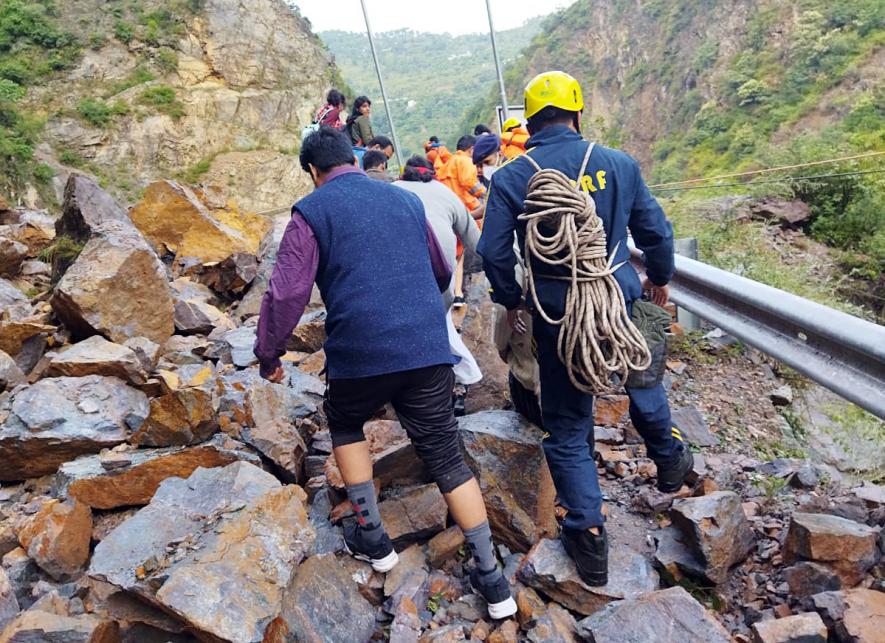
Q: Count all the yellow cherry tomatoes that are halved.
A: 0